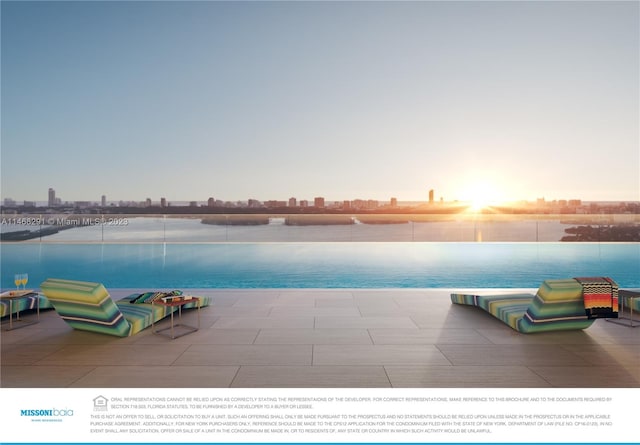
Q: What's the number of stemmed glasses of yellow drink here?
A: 2